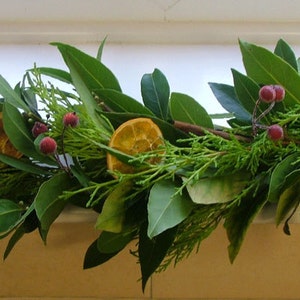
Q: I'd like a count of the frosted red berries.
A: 6